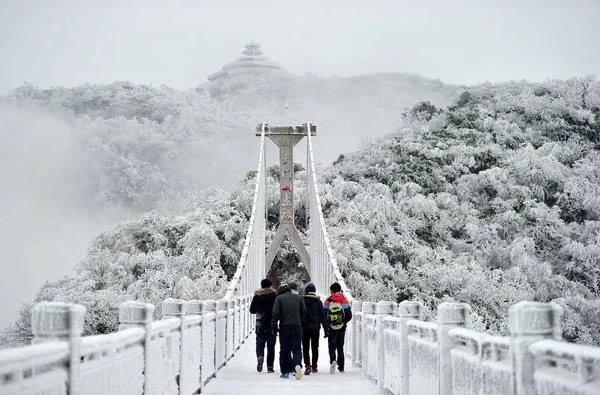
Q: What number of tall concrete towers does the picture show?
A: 1